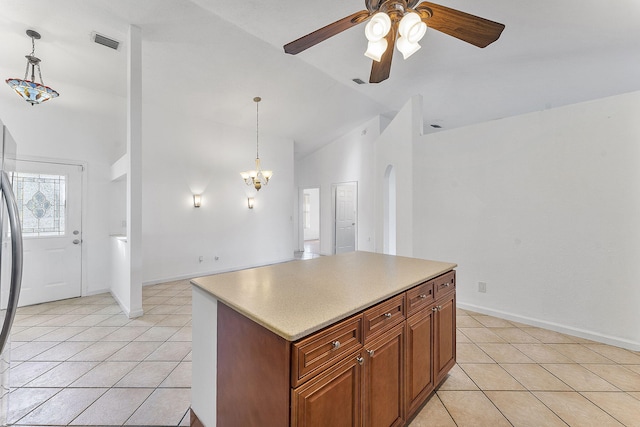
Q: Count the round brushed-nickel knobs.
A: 8